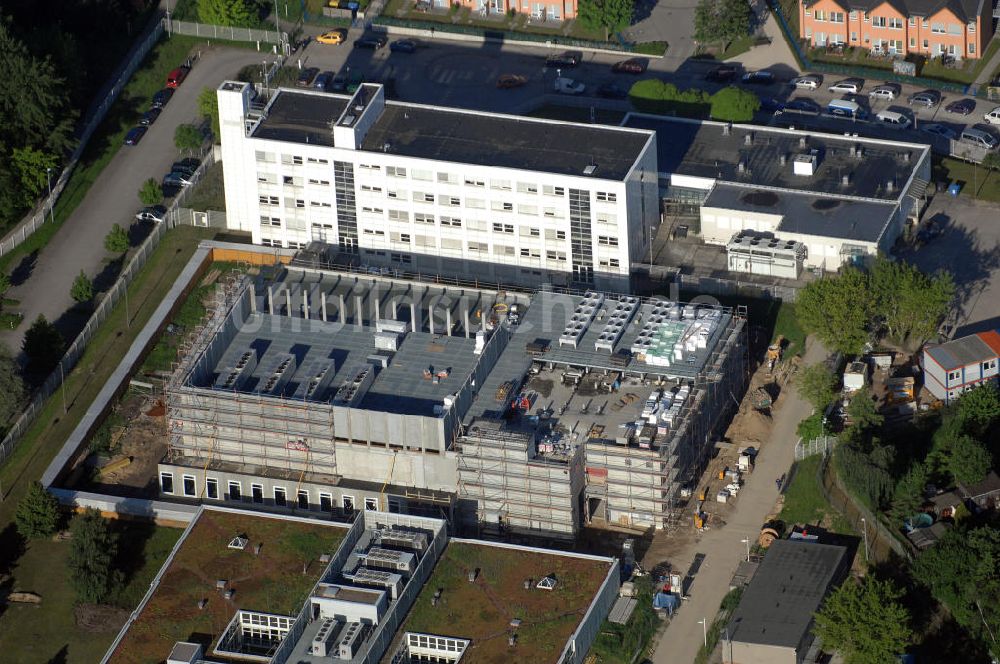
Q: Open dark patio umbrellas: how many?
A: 0